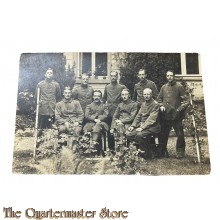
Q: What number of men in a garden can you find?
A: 9